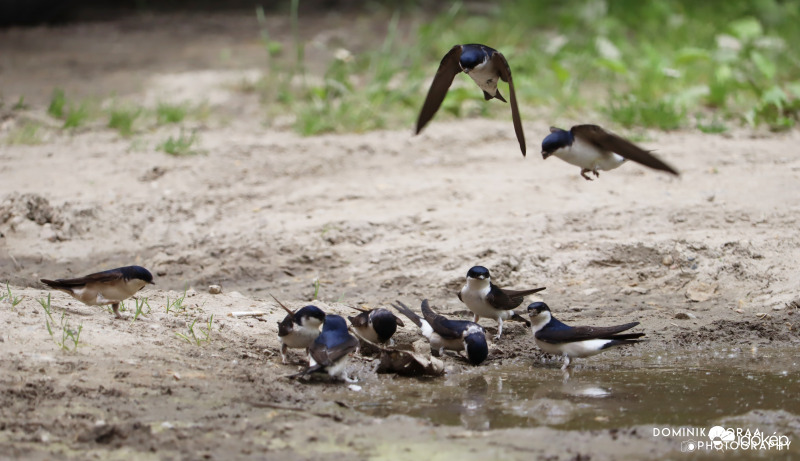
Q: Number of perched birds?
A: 7